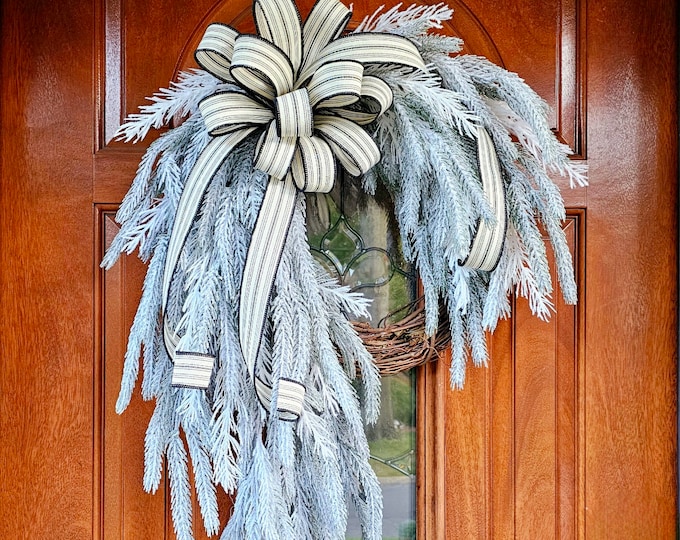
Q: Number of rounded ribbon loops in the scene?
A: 11